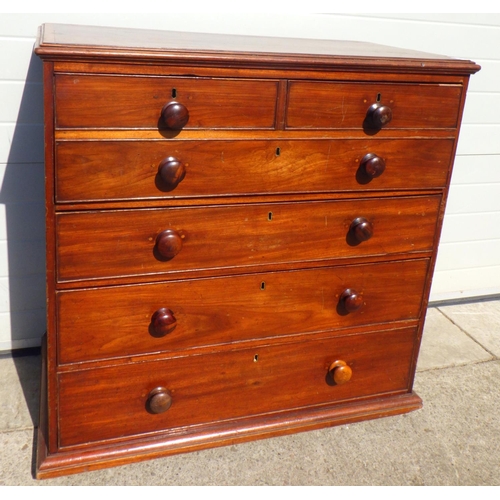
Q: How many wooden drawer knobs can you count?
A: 10